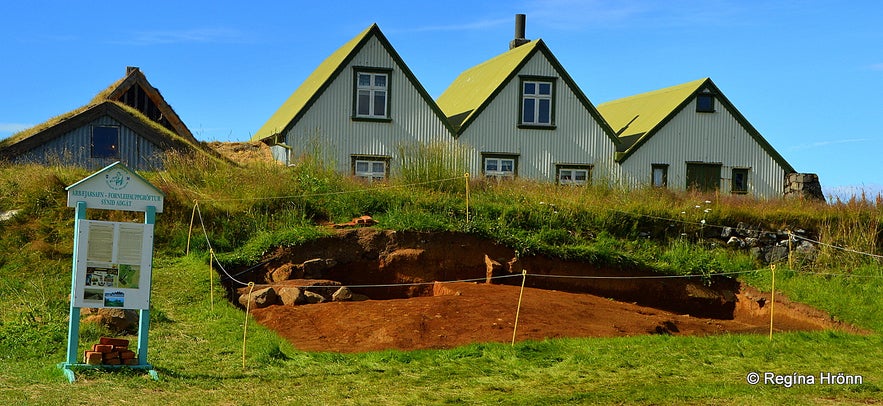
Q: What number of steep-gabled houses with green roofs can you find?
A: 3